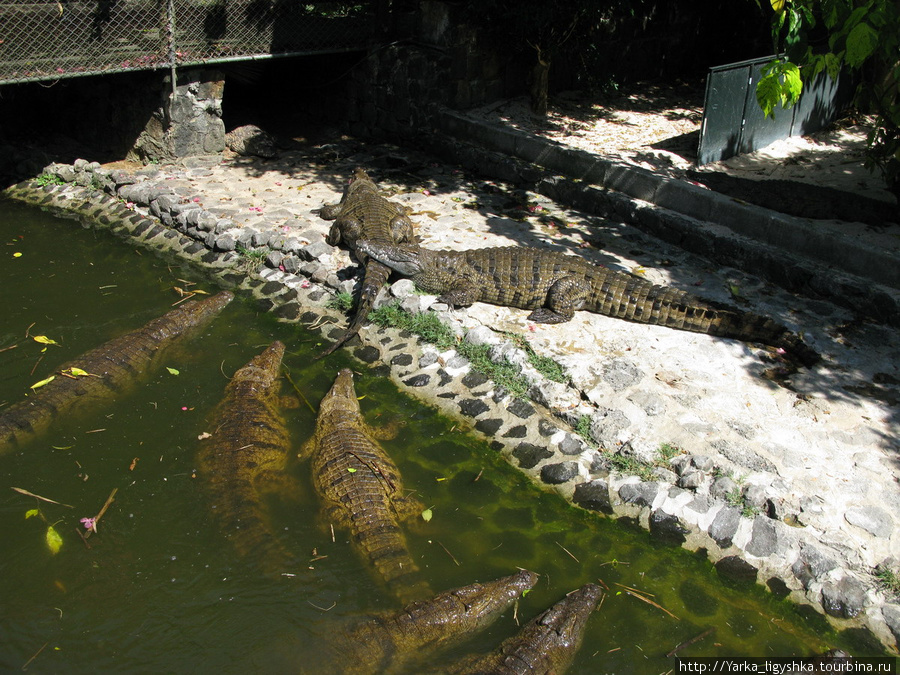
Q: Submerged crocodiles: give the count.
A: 5